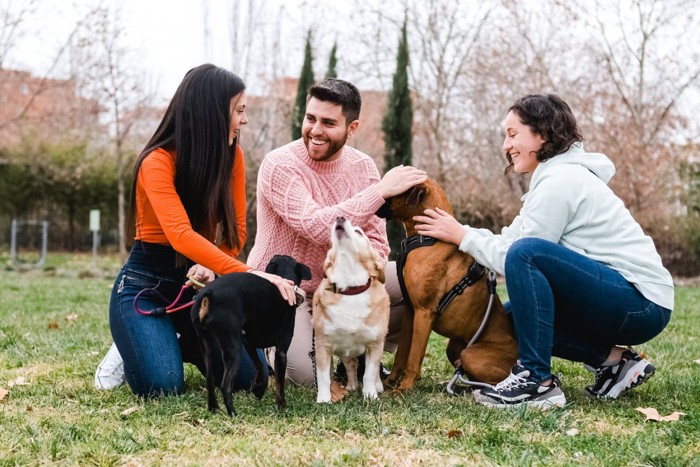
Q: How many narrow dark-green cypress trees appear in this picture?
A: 3